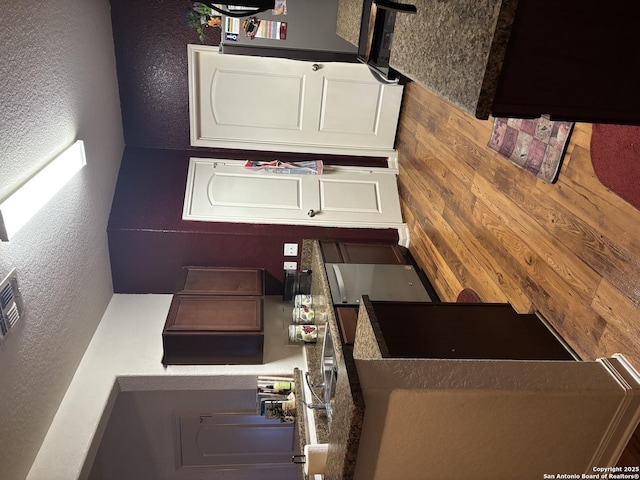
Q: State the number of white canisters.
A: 3